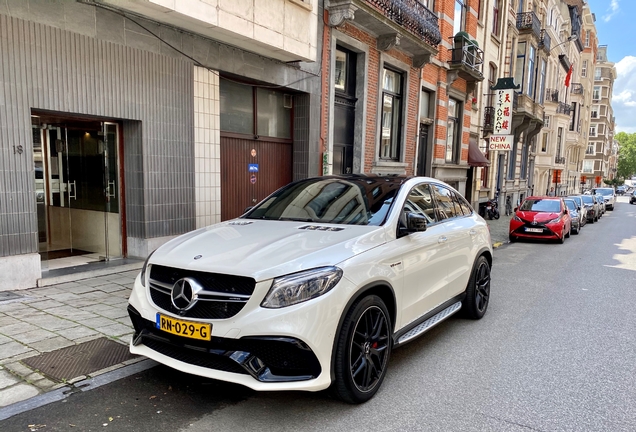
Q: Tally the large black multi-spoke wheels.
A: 2